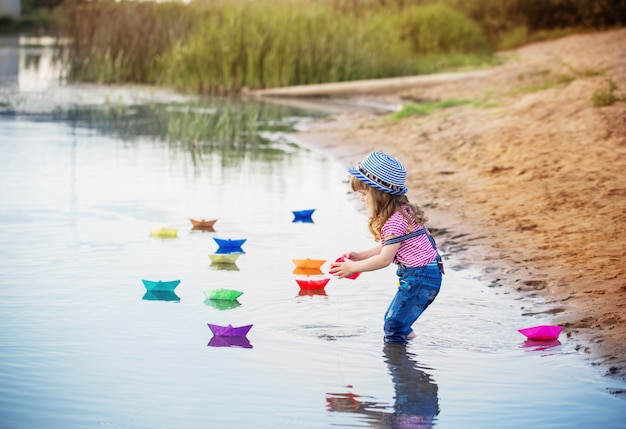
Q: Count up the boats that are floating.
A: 11